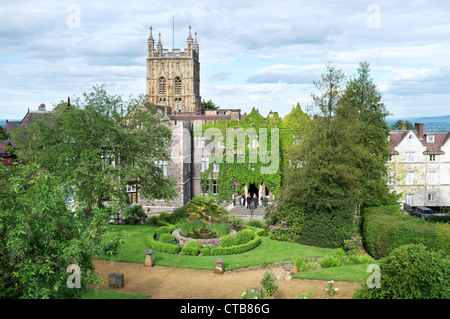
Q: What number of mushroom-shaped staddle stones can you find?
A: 3